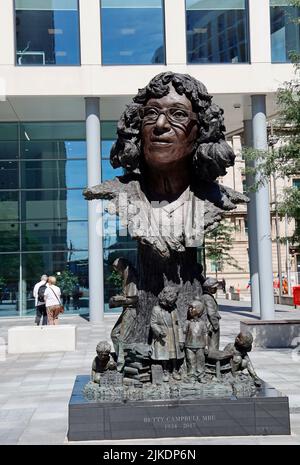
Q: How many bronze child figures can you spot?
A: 6